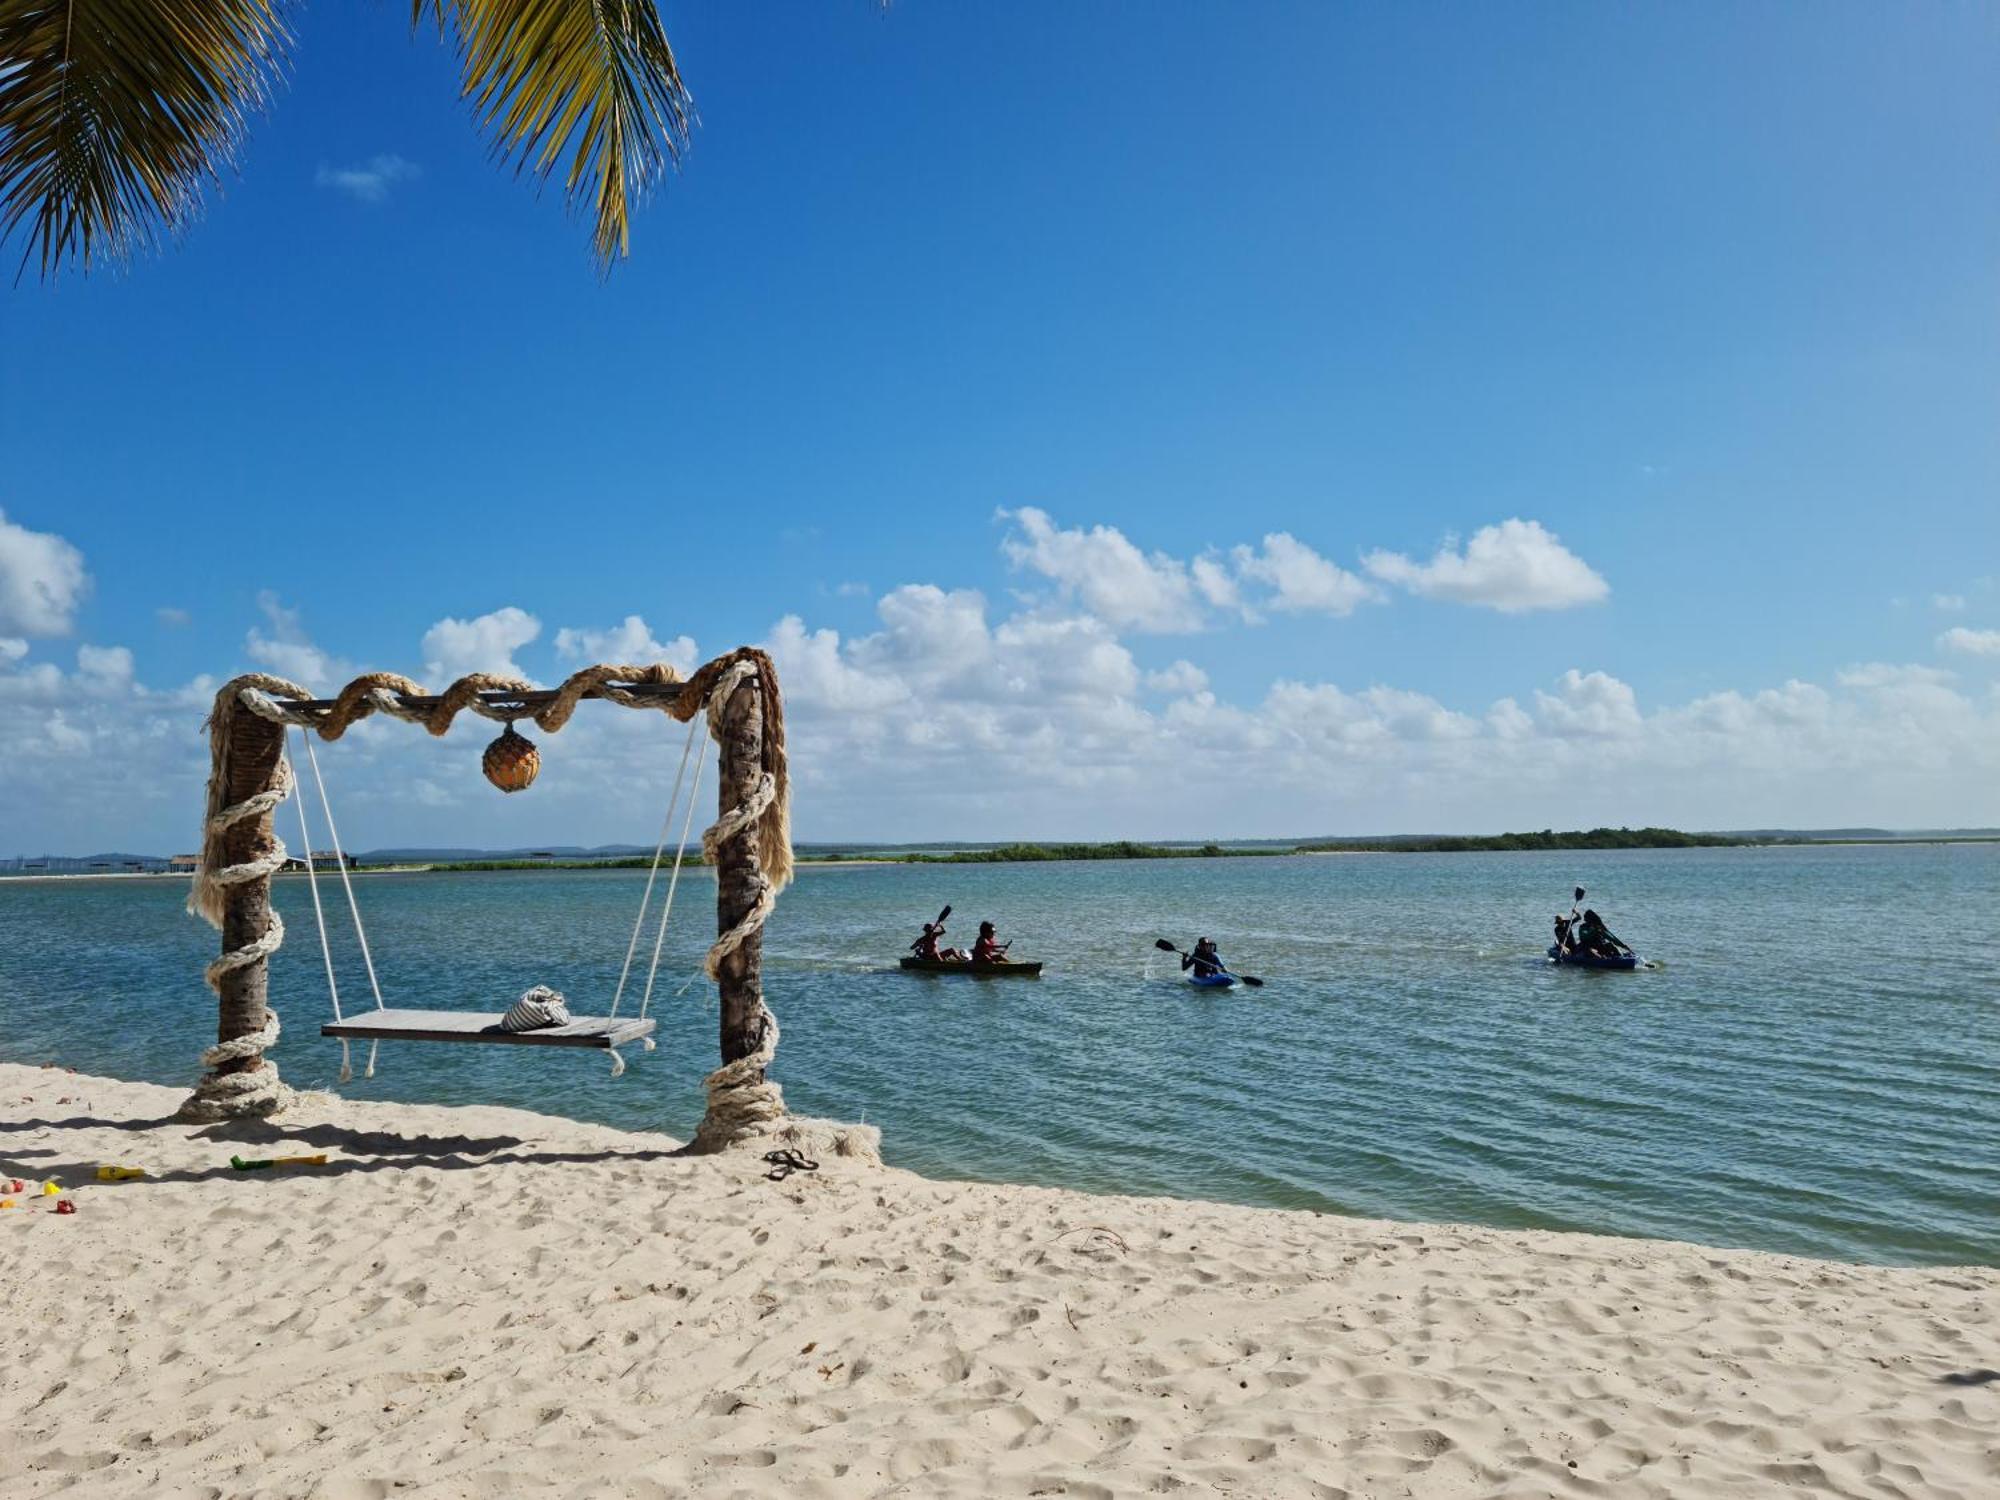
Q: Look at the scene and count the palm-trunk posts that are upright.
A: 2